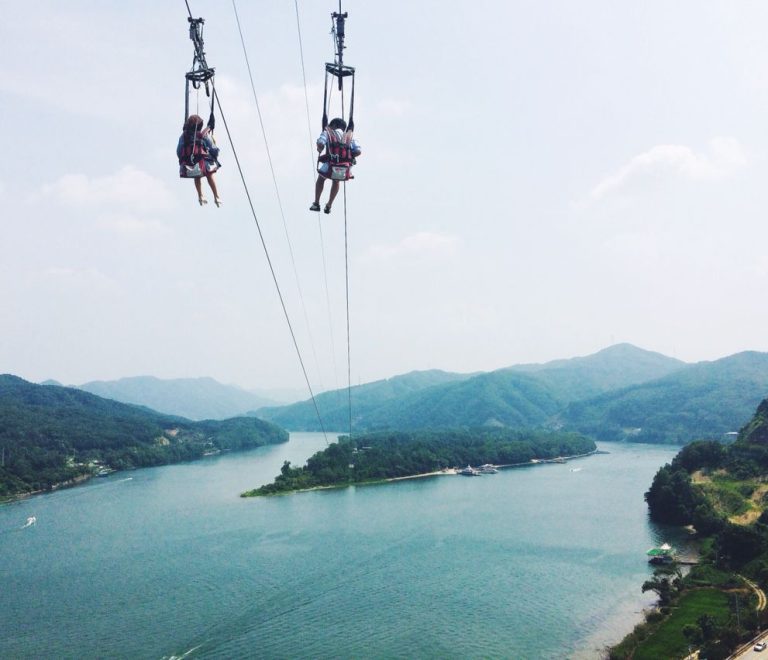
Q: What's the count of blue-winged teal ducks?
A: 0